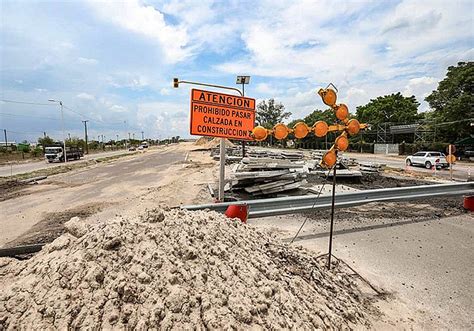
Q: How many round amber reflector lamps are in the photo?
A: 9